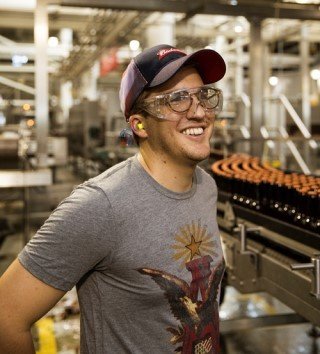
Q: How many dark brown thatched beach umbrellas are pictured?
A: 0